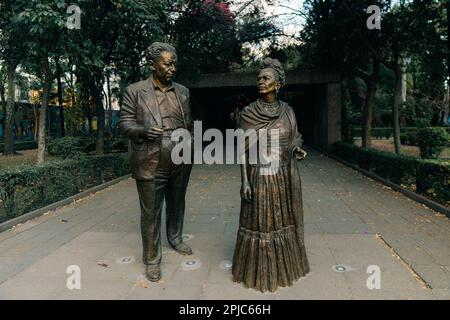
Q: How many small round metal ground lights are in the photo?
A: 5